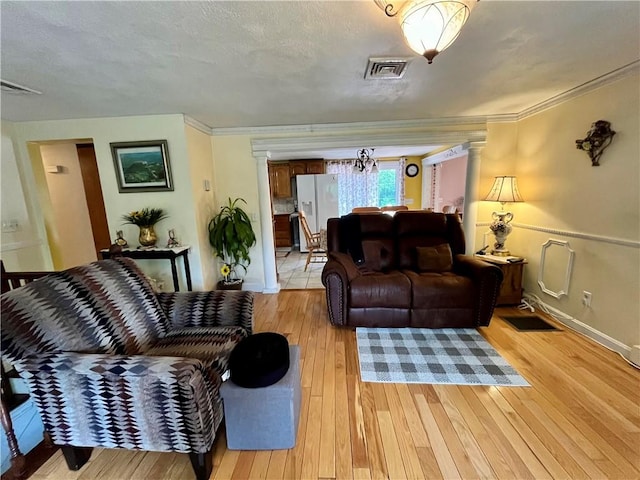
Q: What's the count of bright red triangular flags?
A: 0